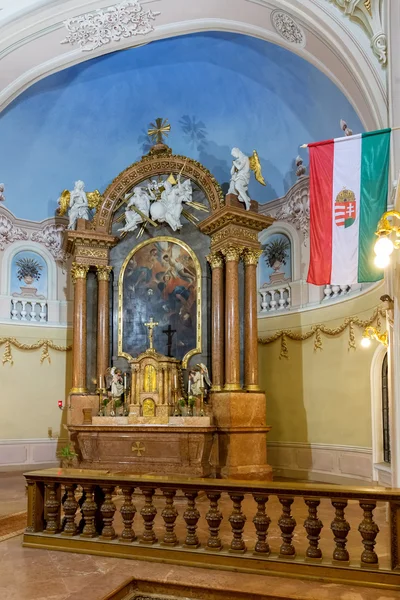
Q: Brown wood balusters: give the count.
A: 15